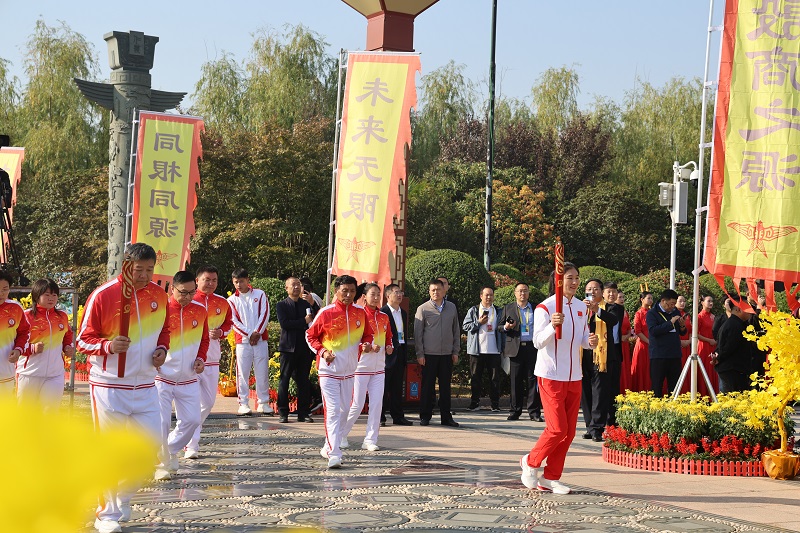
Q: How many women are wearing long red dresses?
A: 4